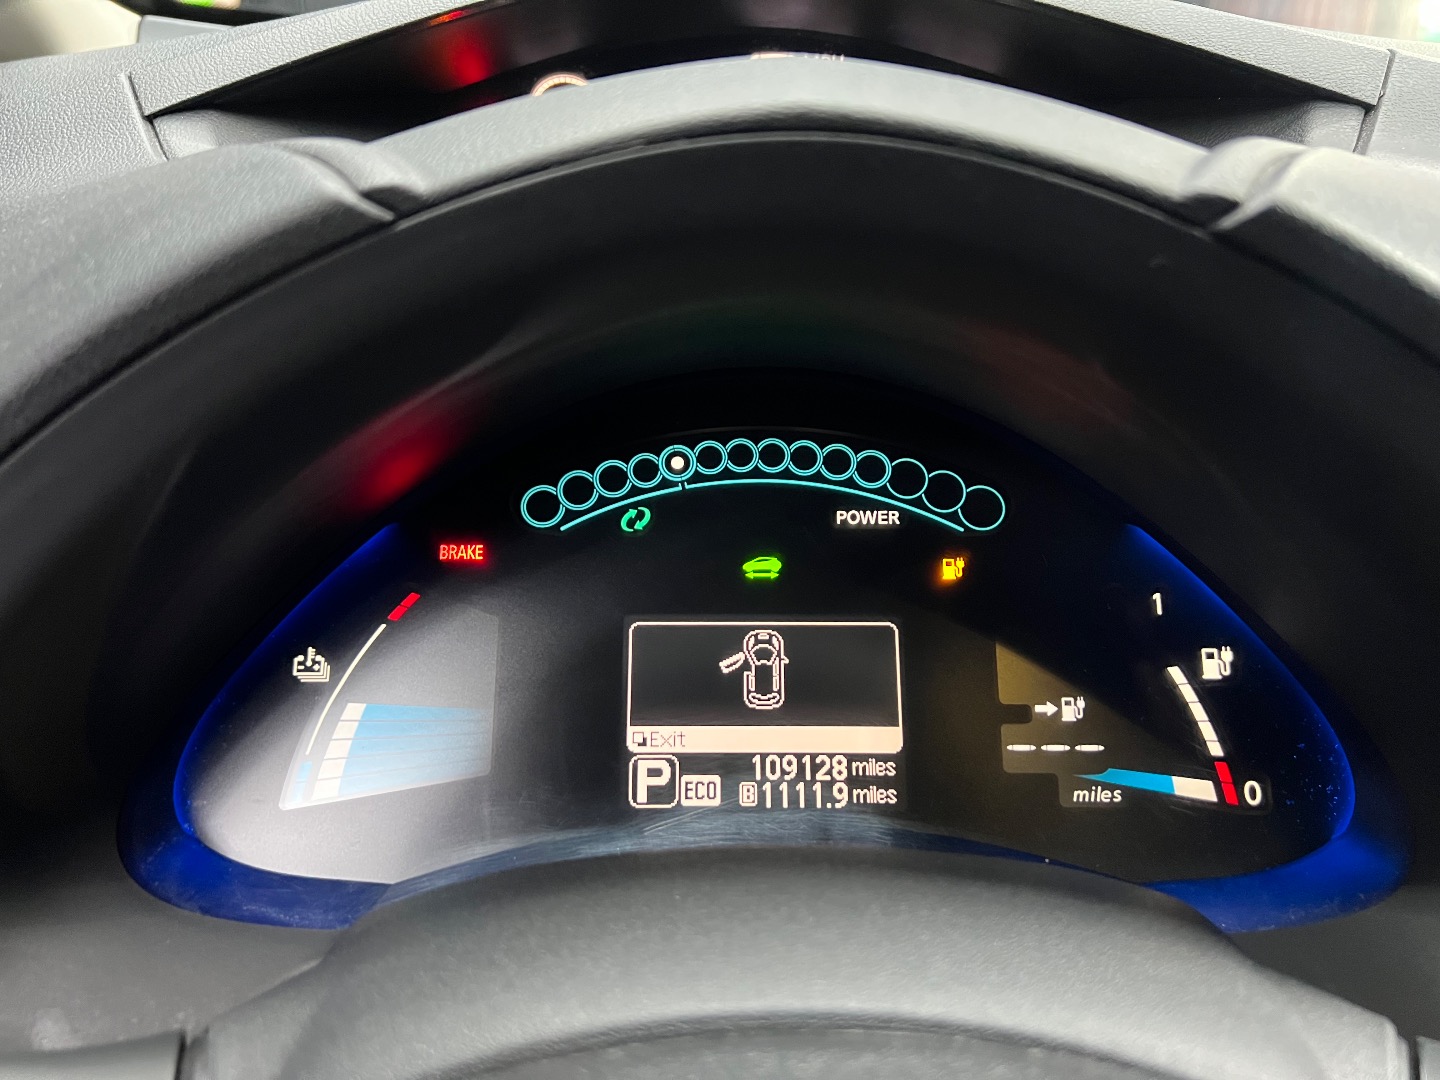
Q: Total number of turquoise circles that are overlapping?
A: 14